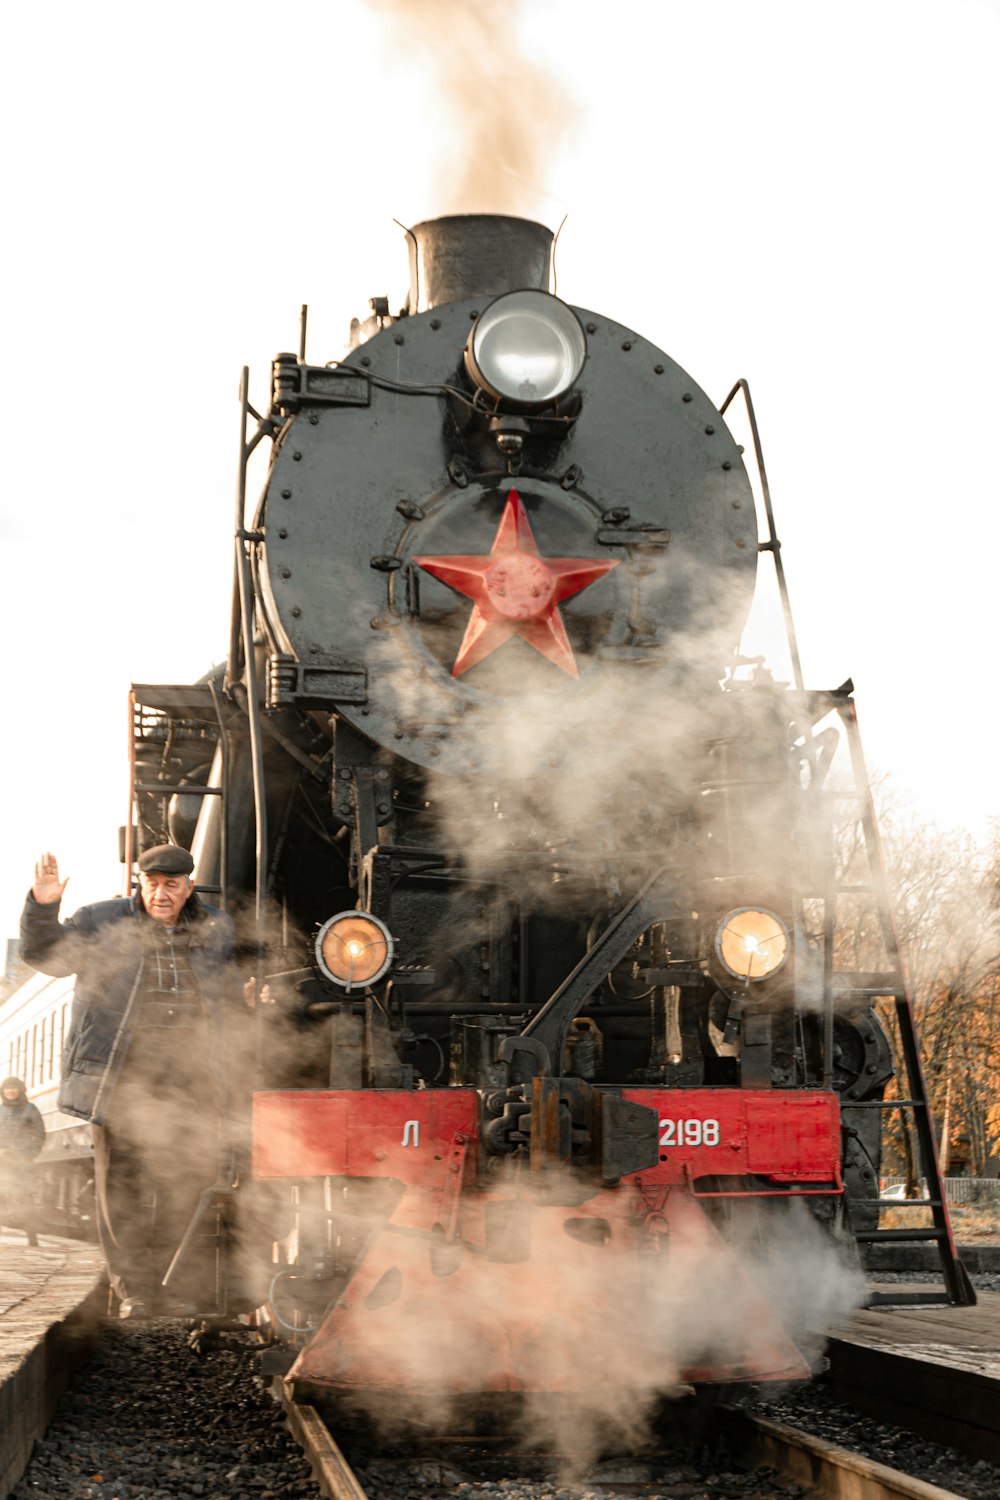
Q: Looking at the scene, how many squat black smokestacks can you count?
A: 1